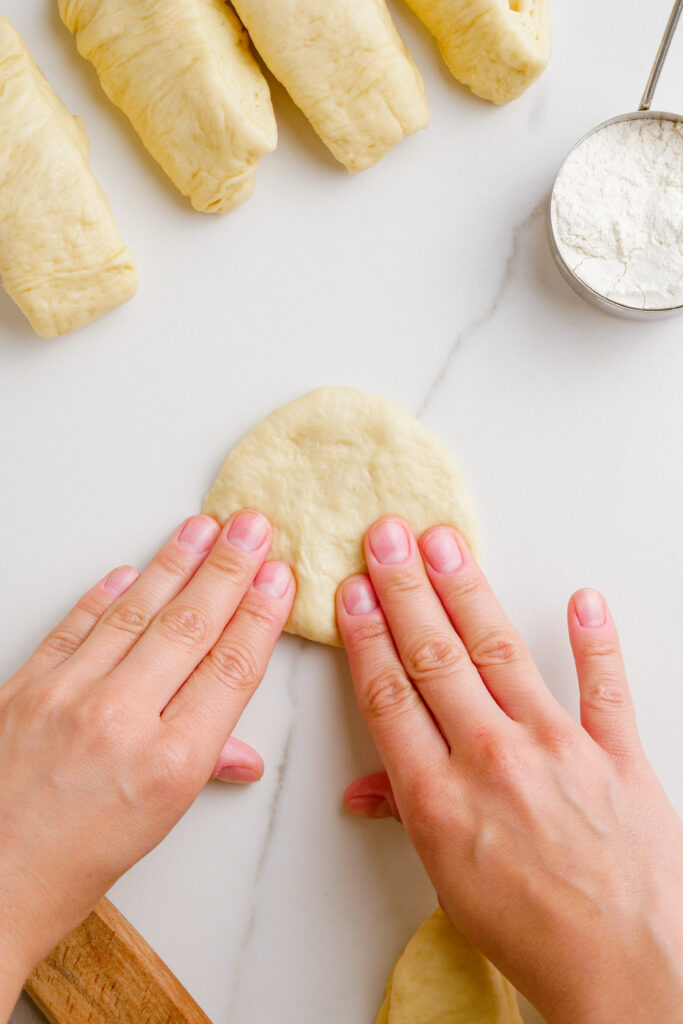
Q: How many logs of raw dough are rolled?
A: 4